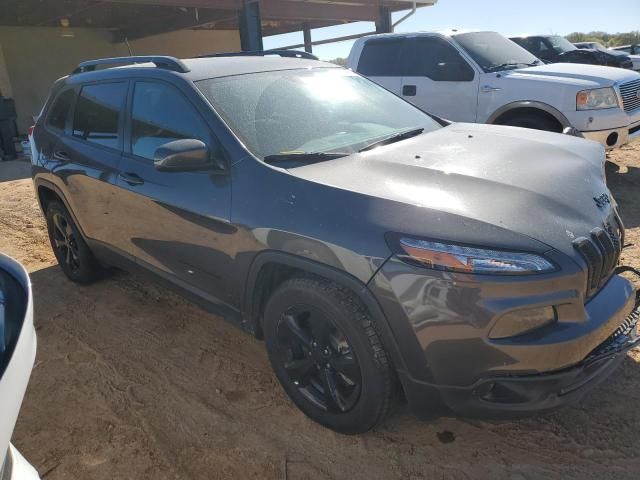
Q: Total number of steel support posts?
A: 3